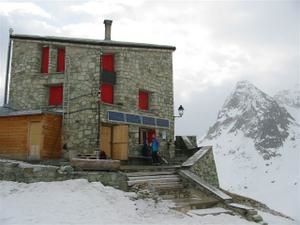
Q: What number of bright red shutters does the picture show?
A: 6